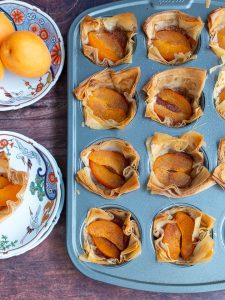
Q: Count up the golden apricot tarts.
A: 12